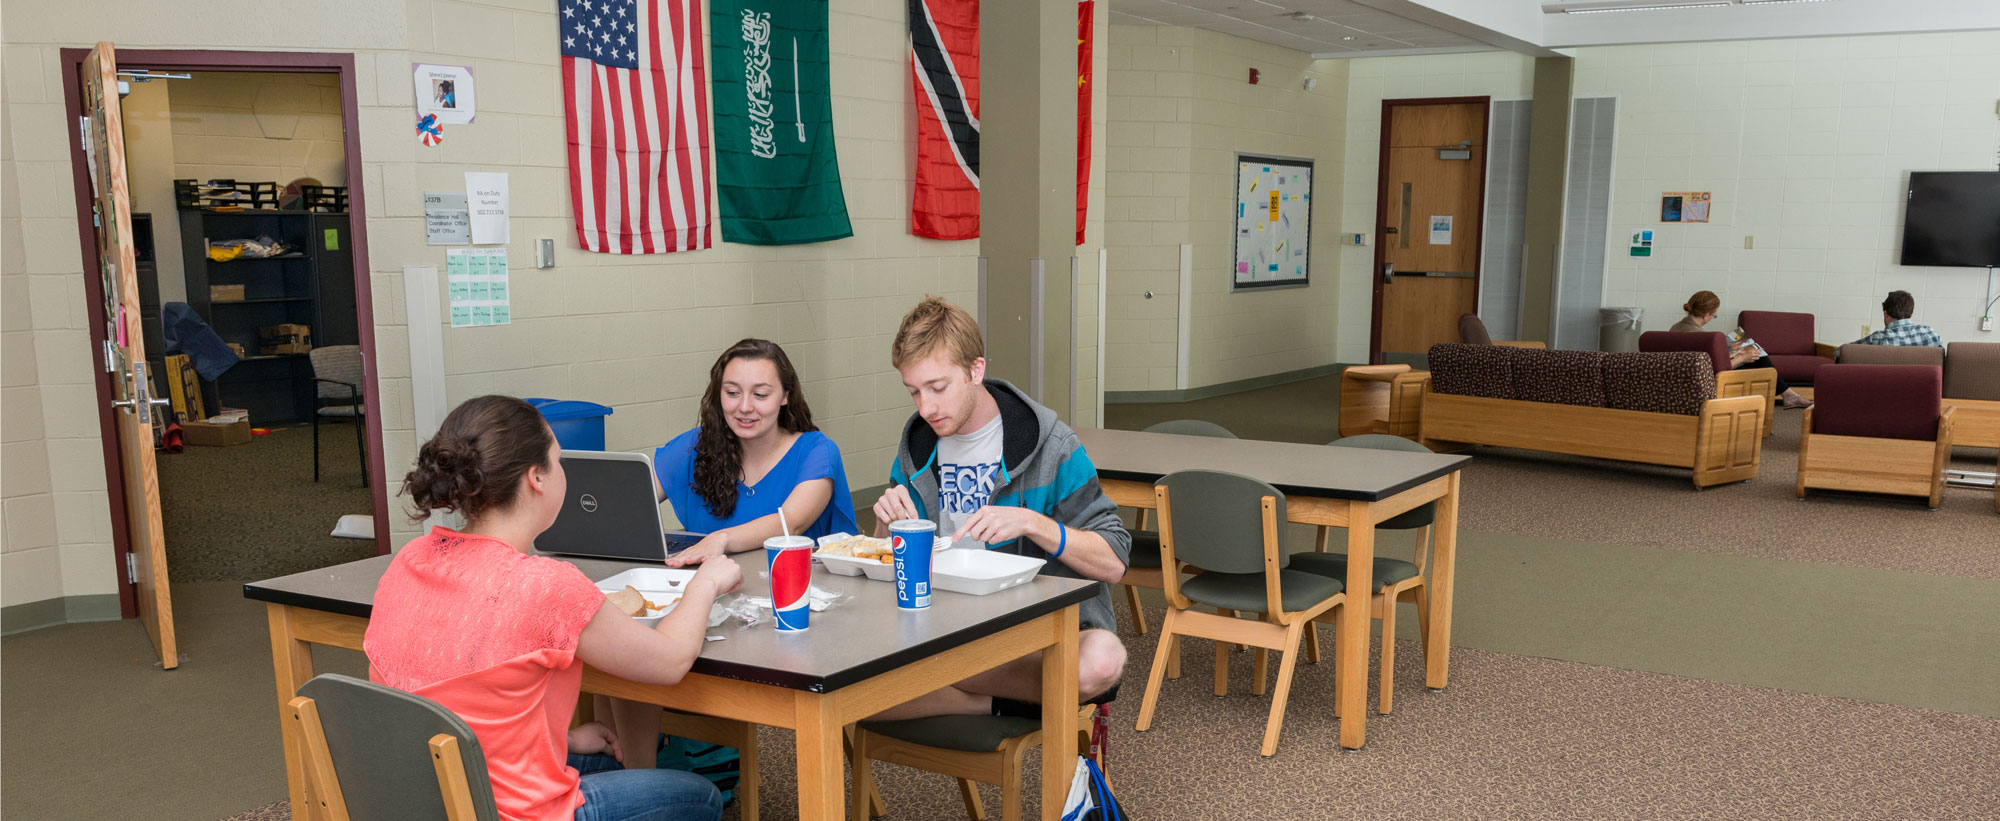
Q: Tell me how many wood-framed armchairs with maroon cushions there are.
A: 3